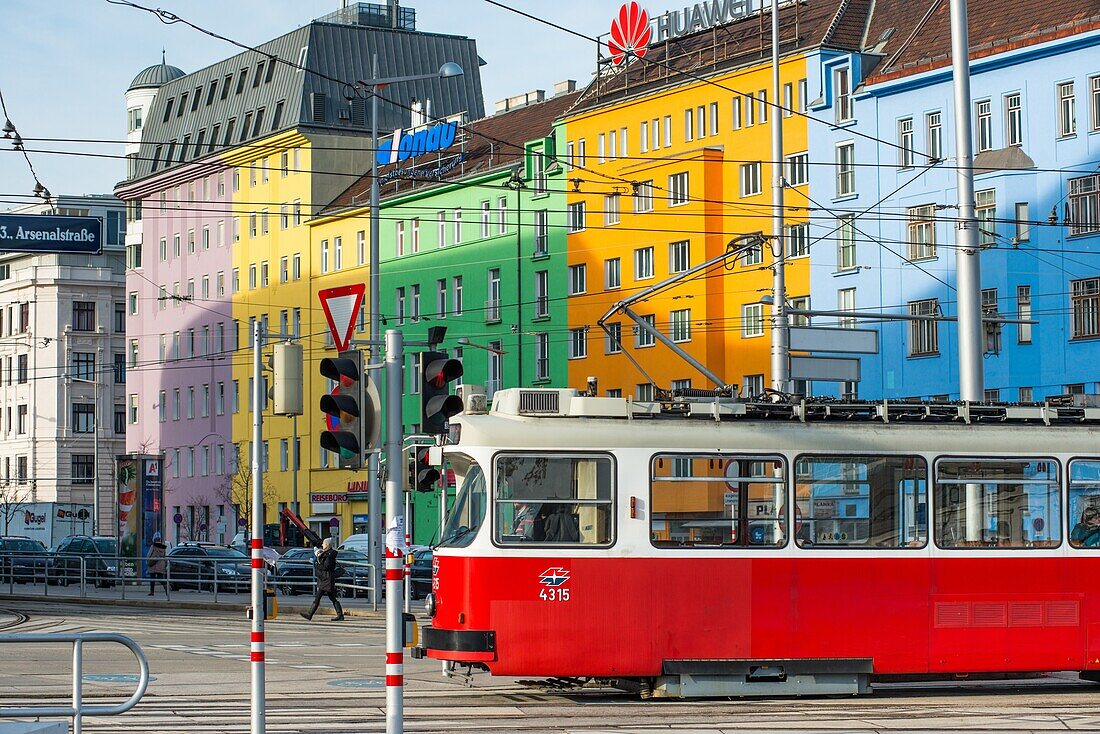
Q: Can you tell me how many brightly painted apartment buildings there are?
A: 5